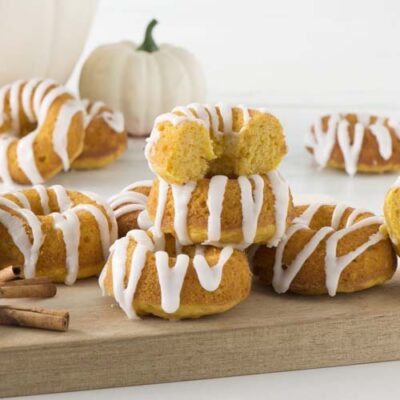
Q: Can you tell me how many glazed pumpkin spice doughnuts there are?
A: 10